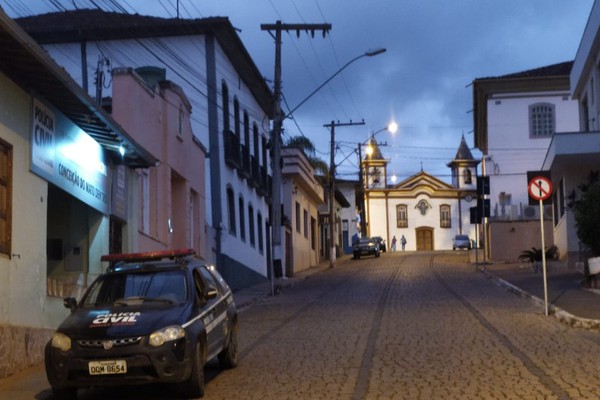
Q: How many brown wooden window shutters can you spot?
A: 1